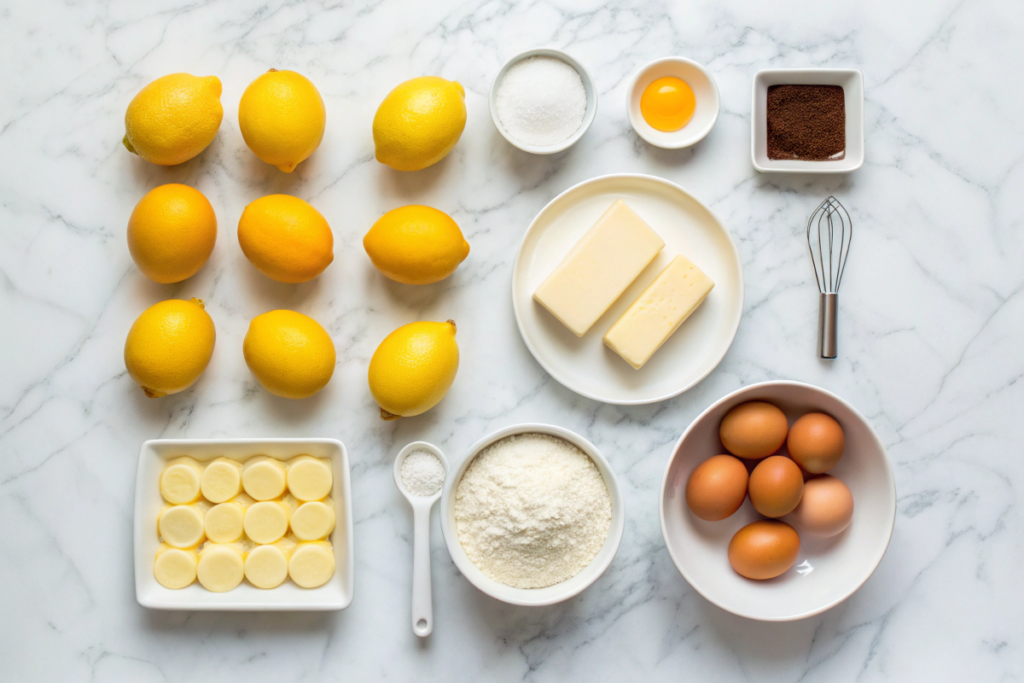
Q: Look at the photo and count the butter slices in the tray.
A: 12